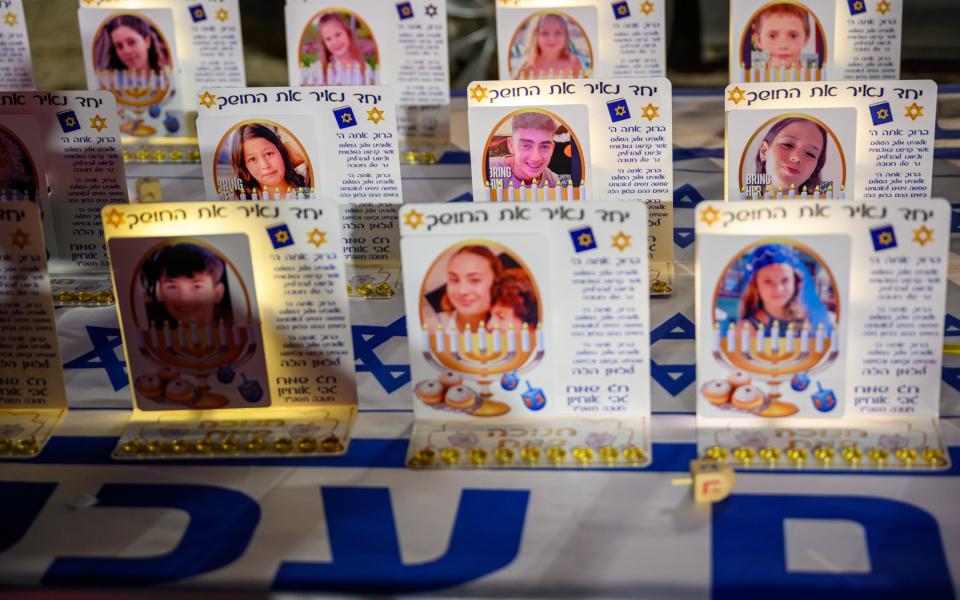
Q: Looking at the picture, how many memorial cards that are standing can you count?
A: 13